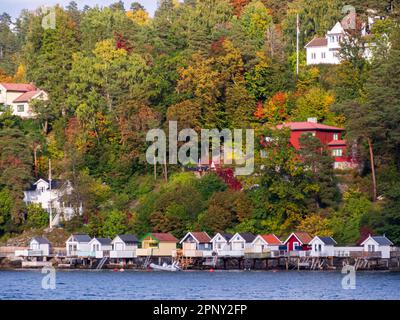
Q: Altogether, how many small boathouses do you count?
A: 12